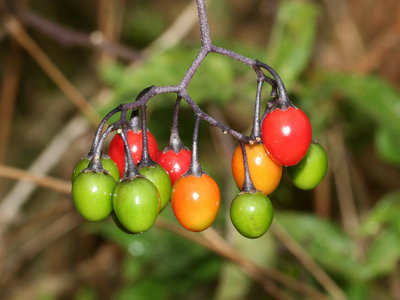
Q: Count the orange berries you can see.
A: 2